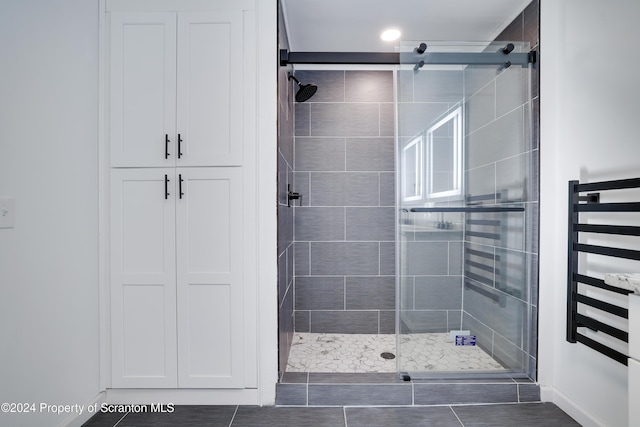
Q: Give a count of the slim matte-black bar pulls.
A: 4